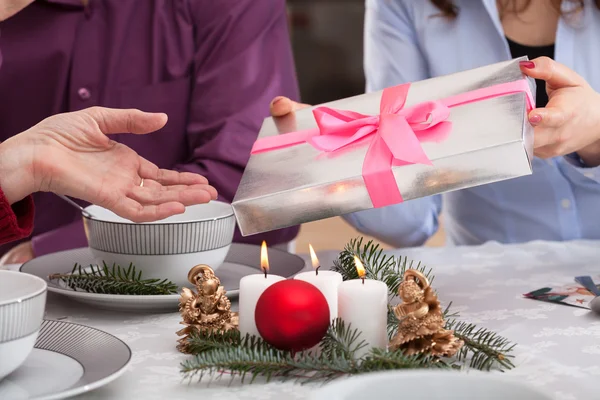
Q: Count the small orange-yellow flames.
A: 3